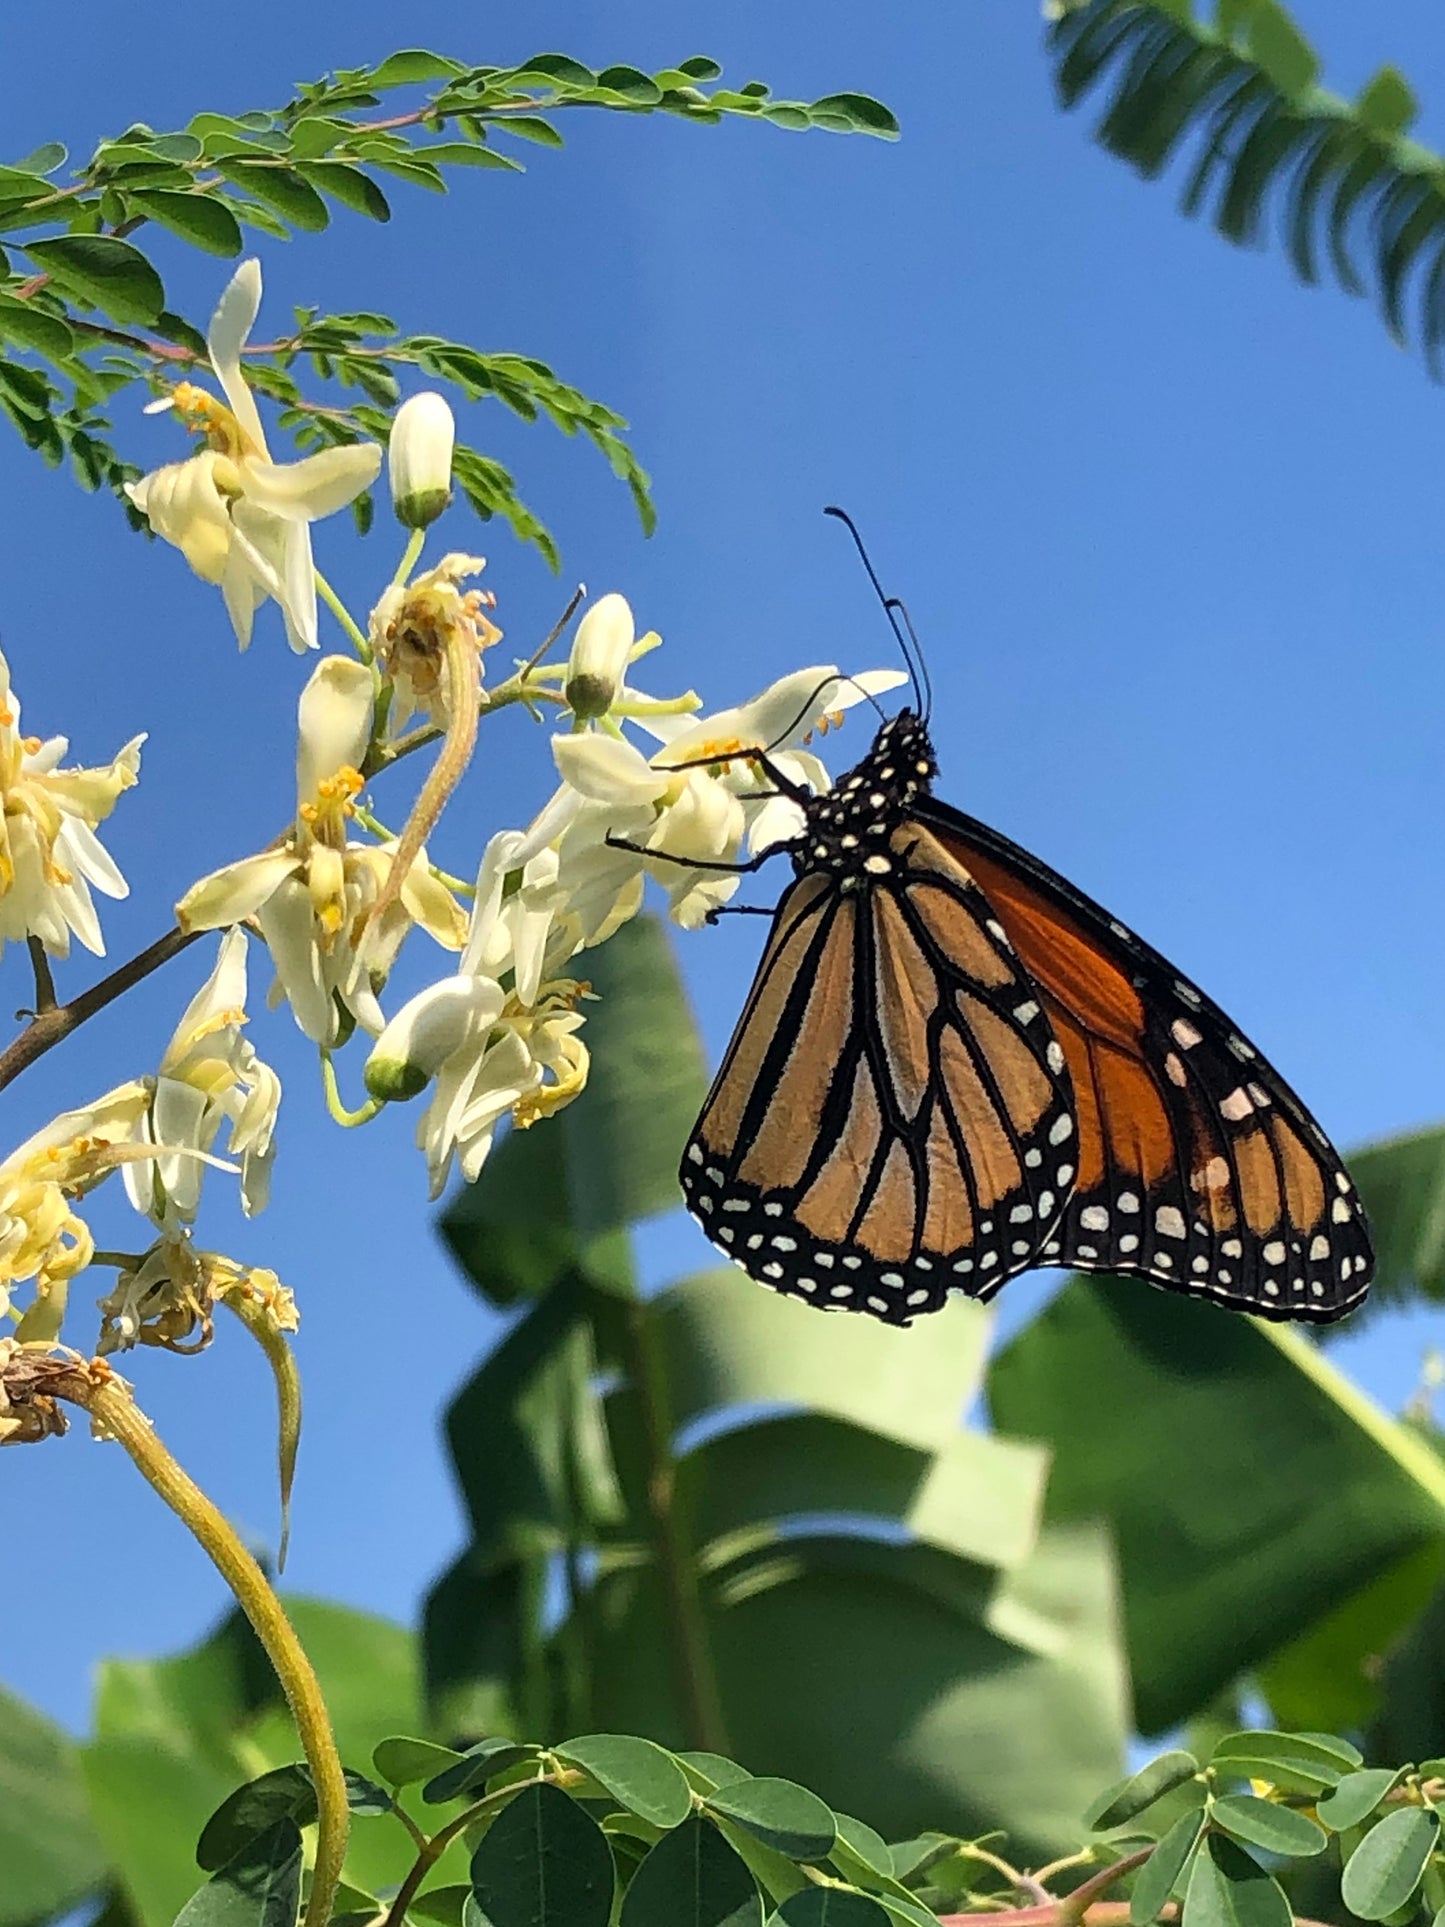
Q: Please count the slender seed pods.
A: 3